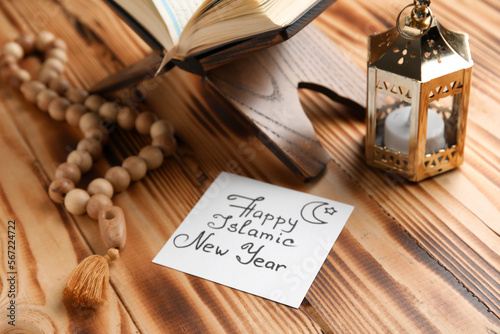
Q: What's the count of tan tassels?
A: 1